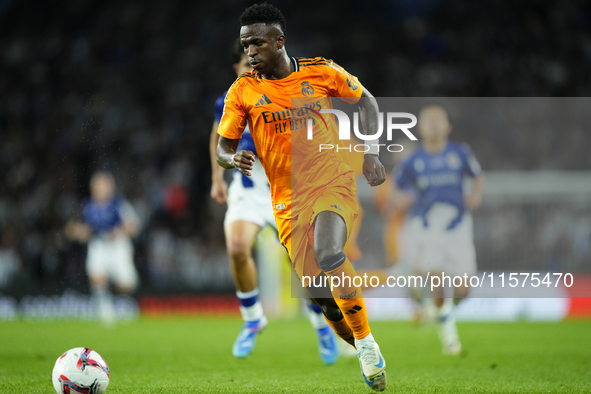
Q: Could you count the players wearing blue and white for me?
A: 3